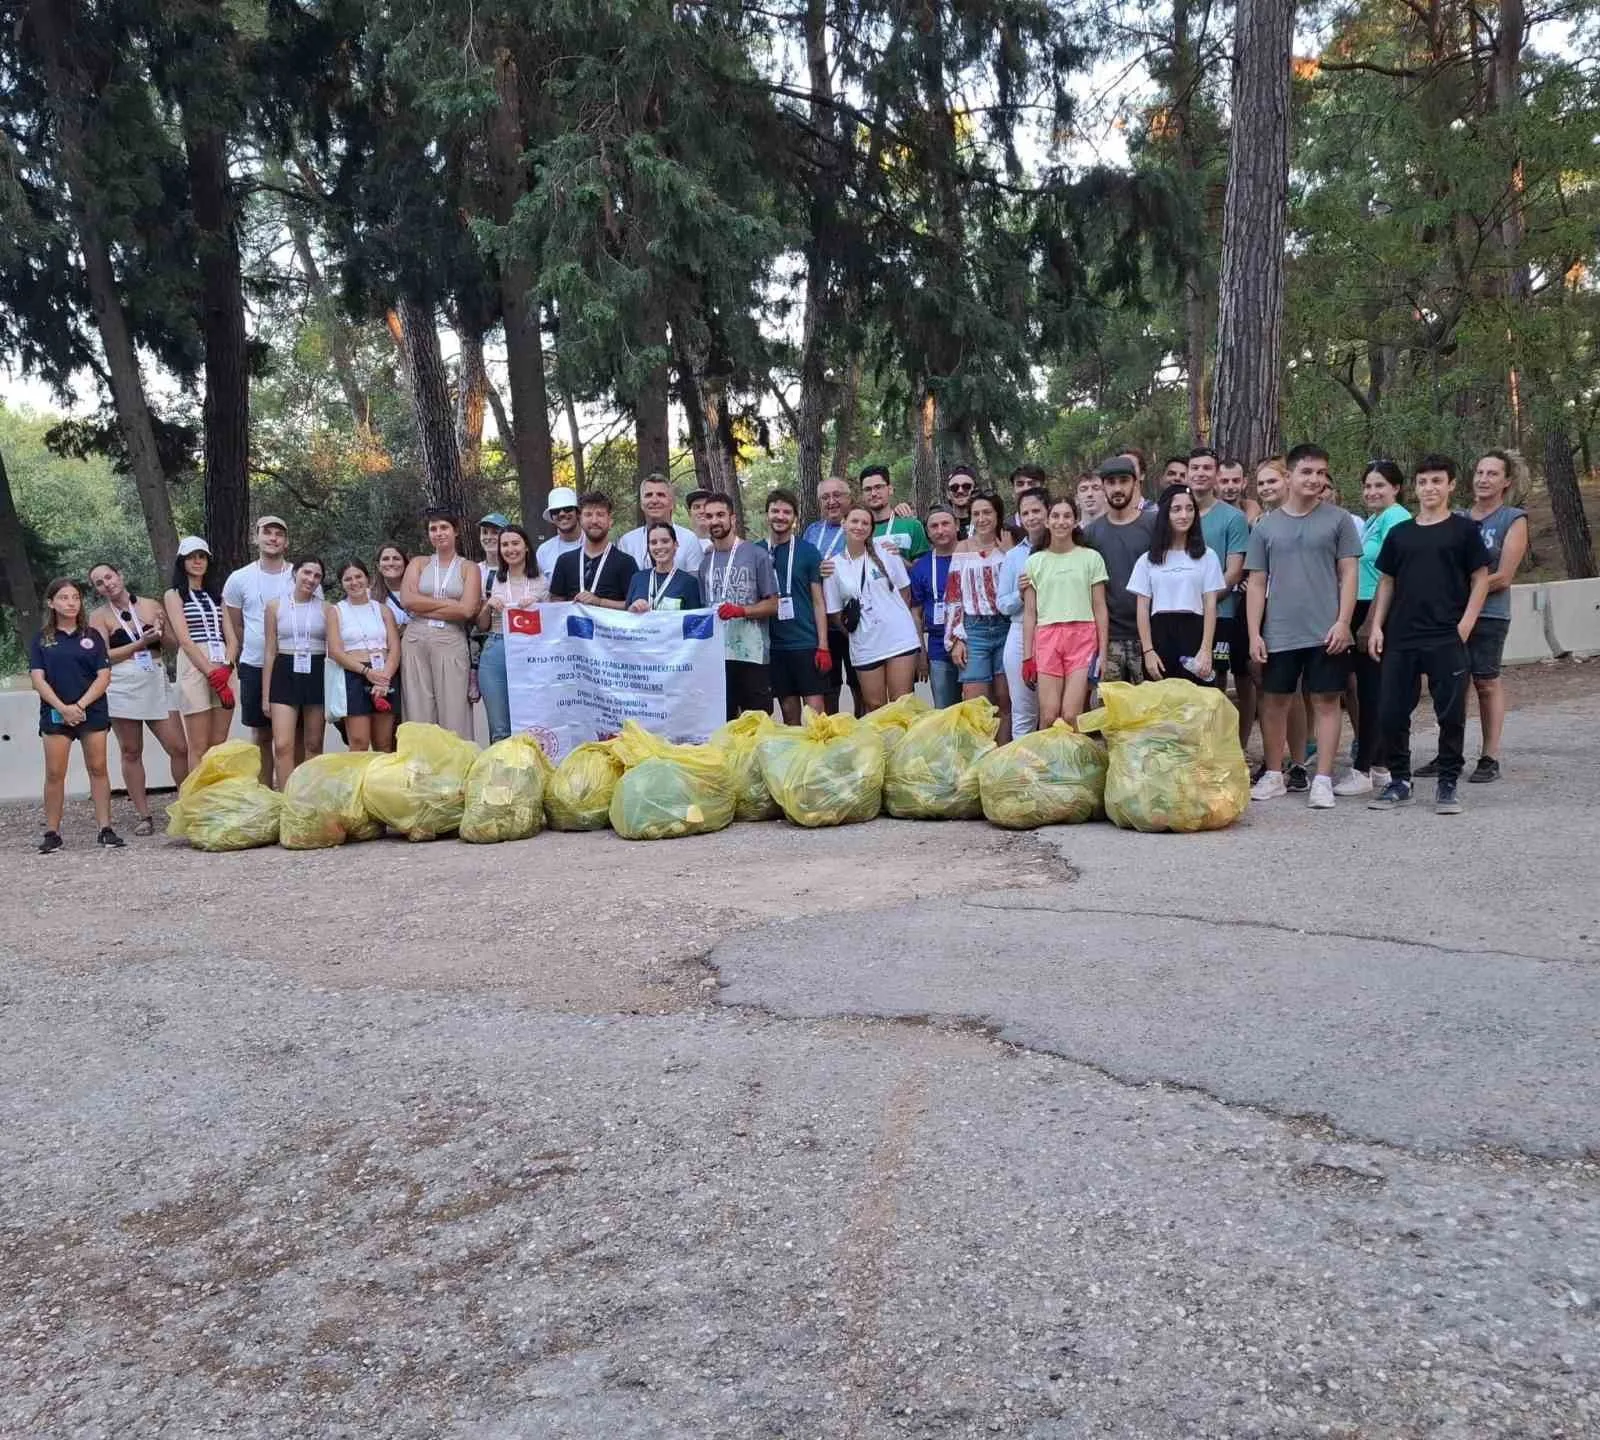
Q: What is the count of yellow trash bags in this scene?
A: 12